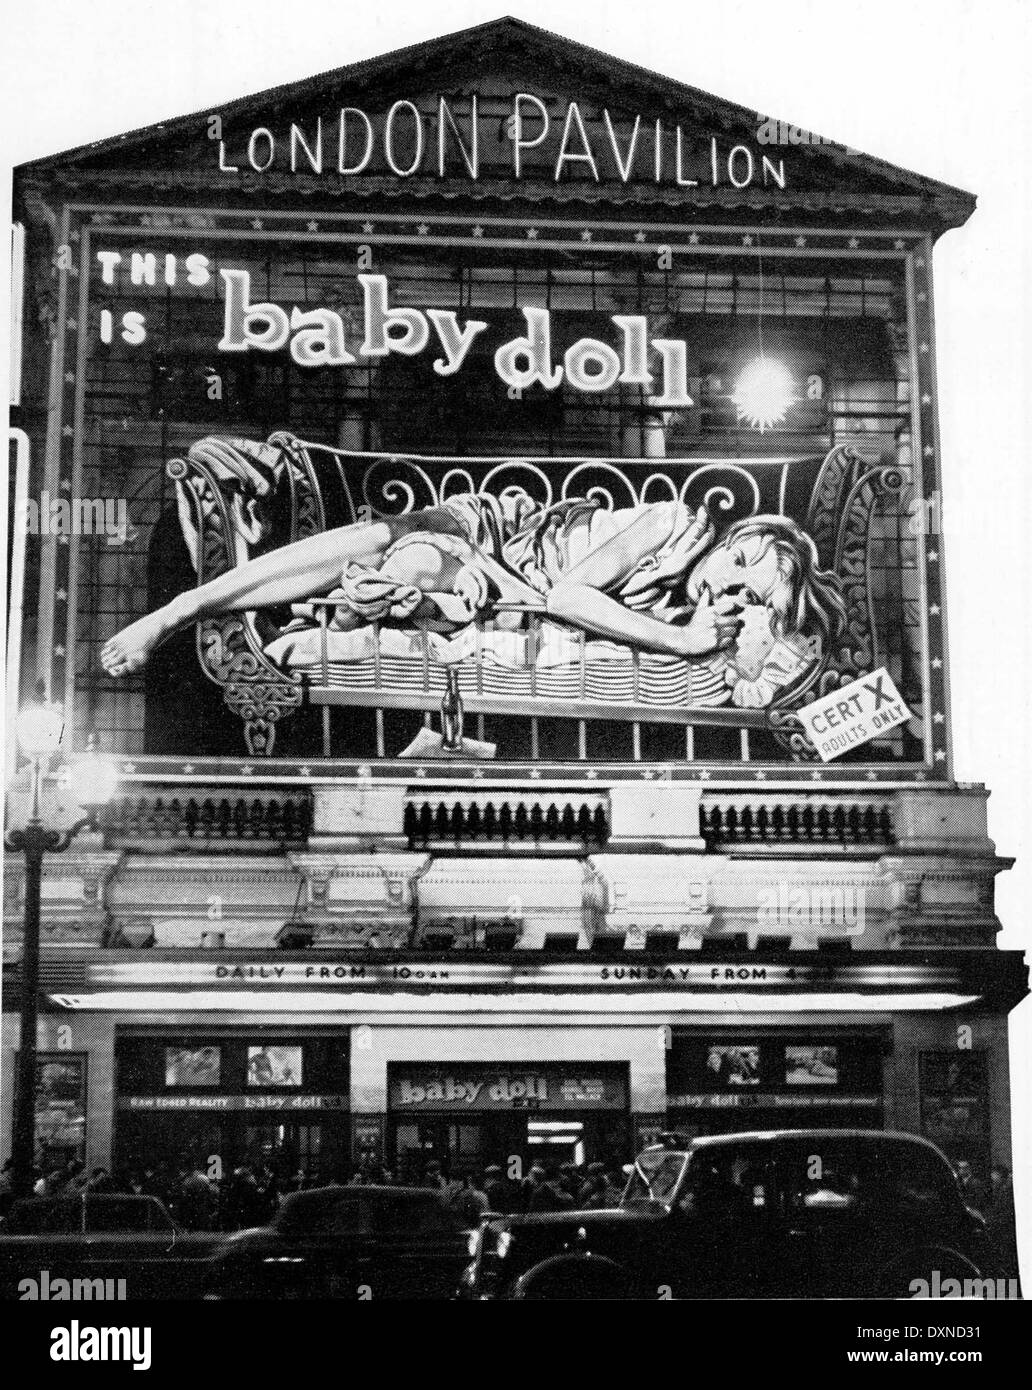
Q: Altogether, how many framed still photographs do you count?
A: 4